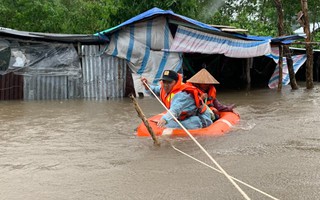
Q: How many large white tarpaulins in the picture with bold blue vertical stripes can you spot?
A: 1